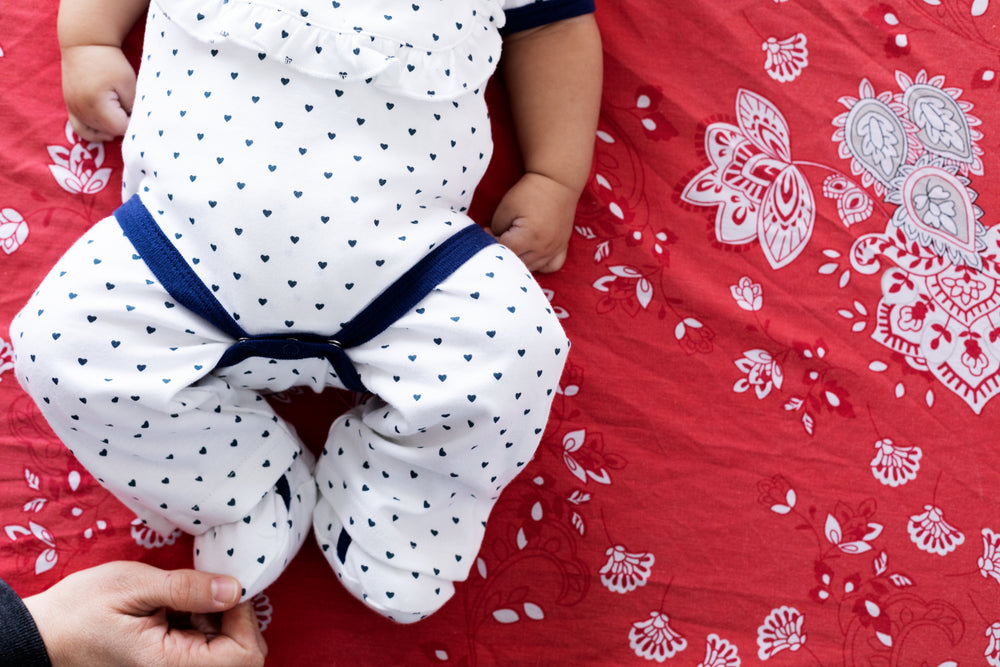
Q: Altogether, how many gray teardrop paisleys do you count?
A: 3